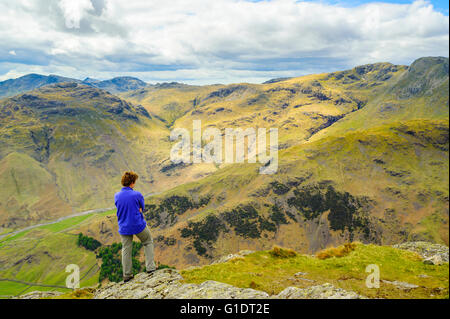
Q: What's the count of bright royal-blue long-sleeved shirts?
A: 1